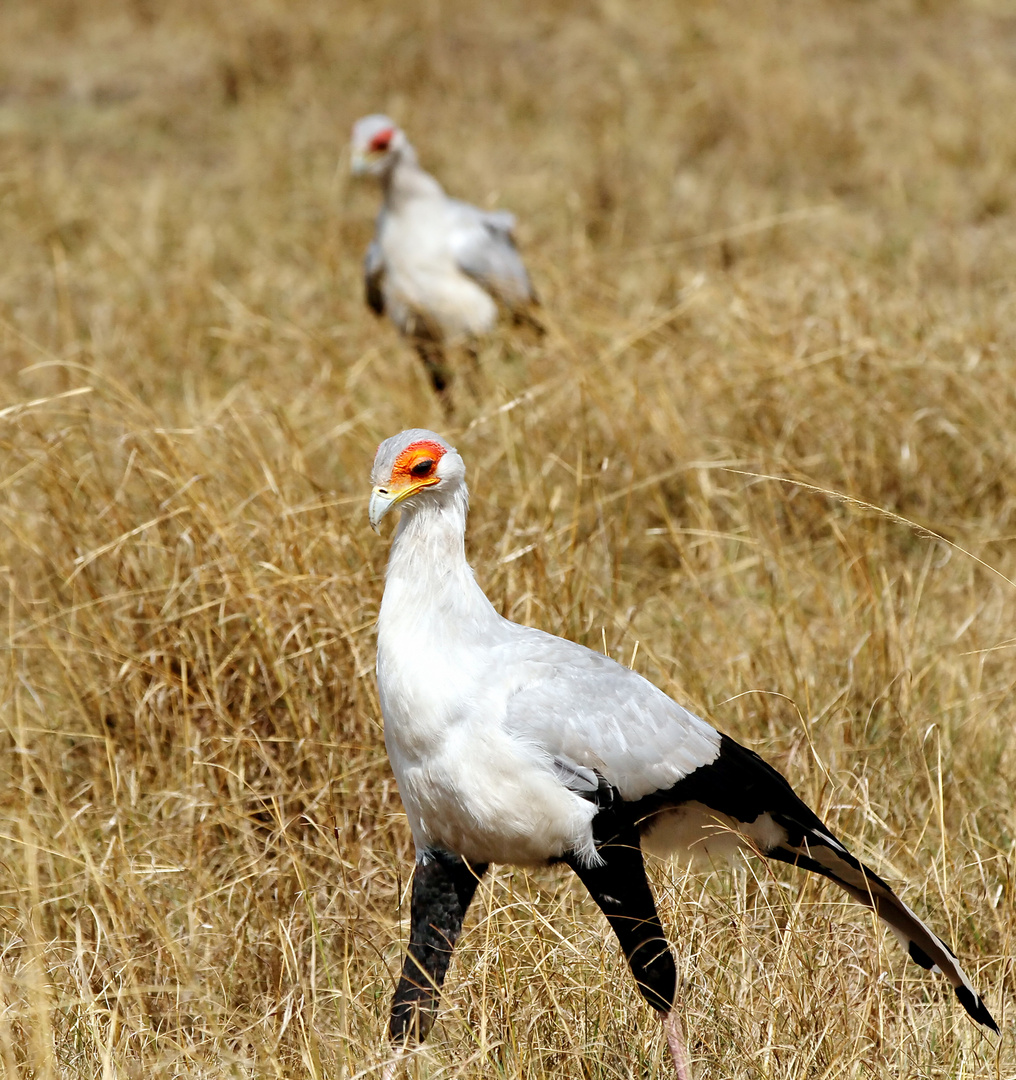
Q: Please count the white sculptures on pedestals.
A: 0